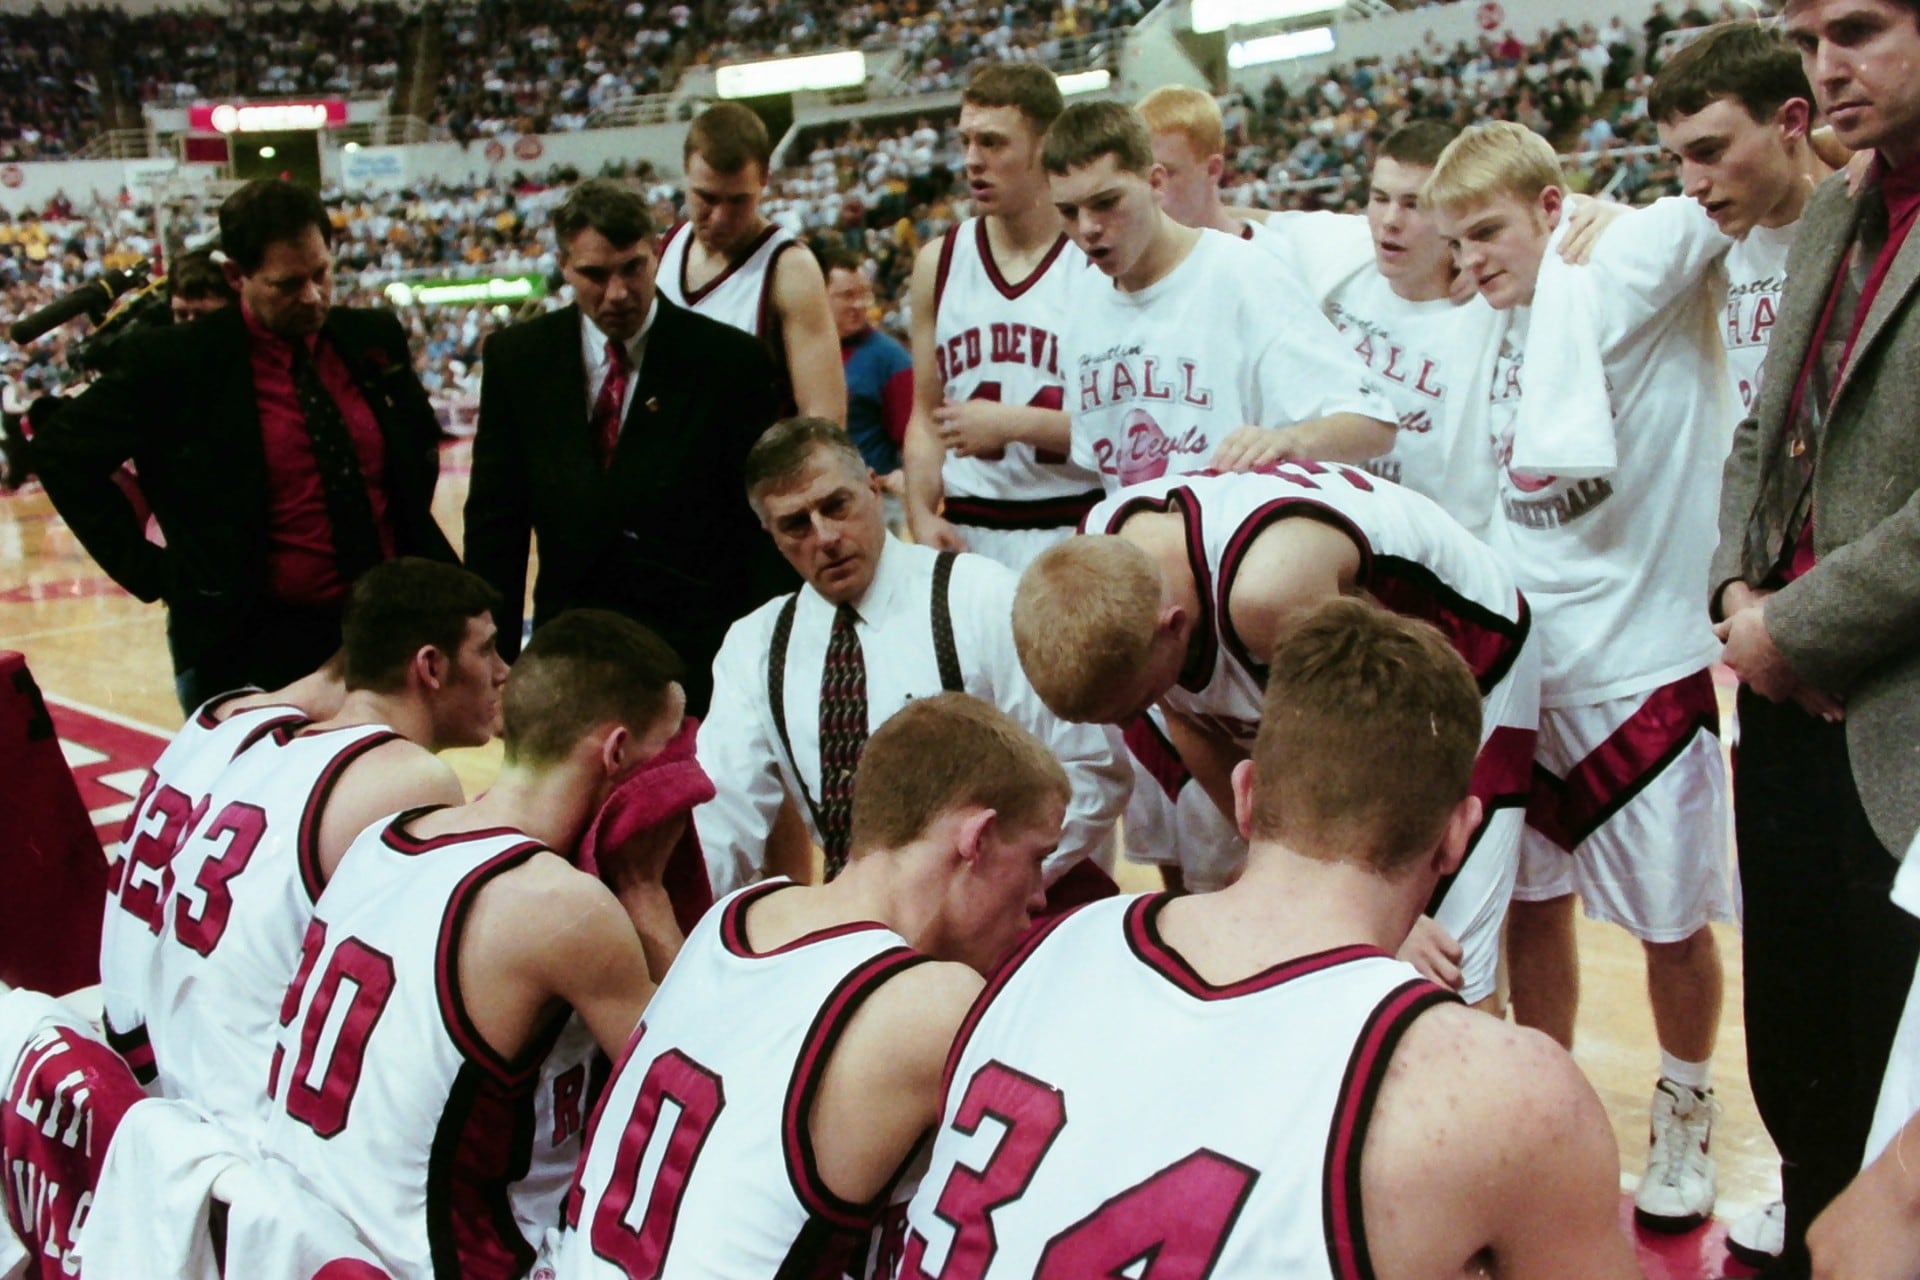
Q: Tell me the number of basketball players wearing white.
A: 13